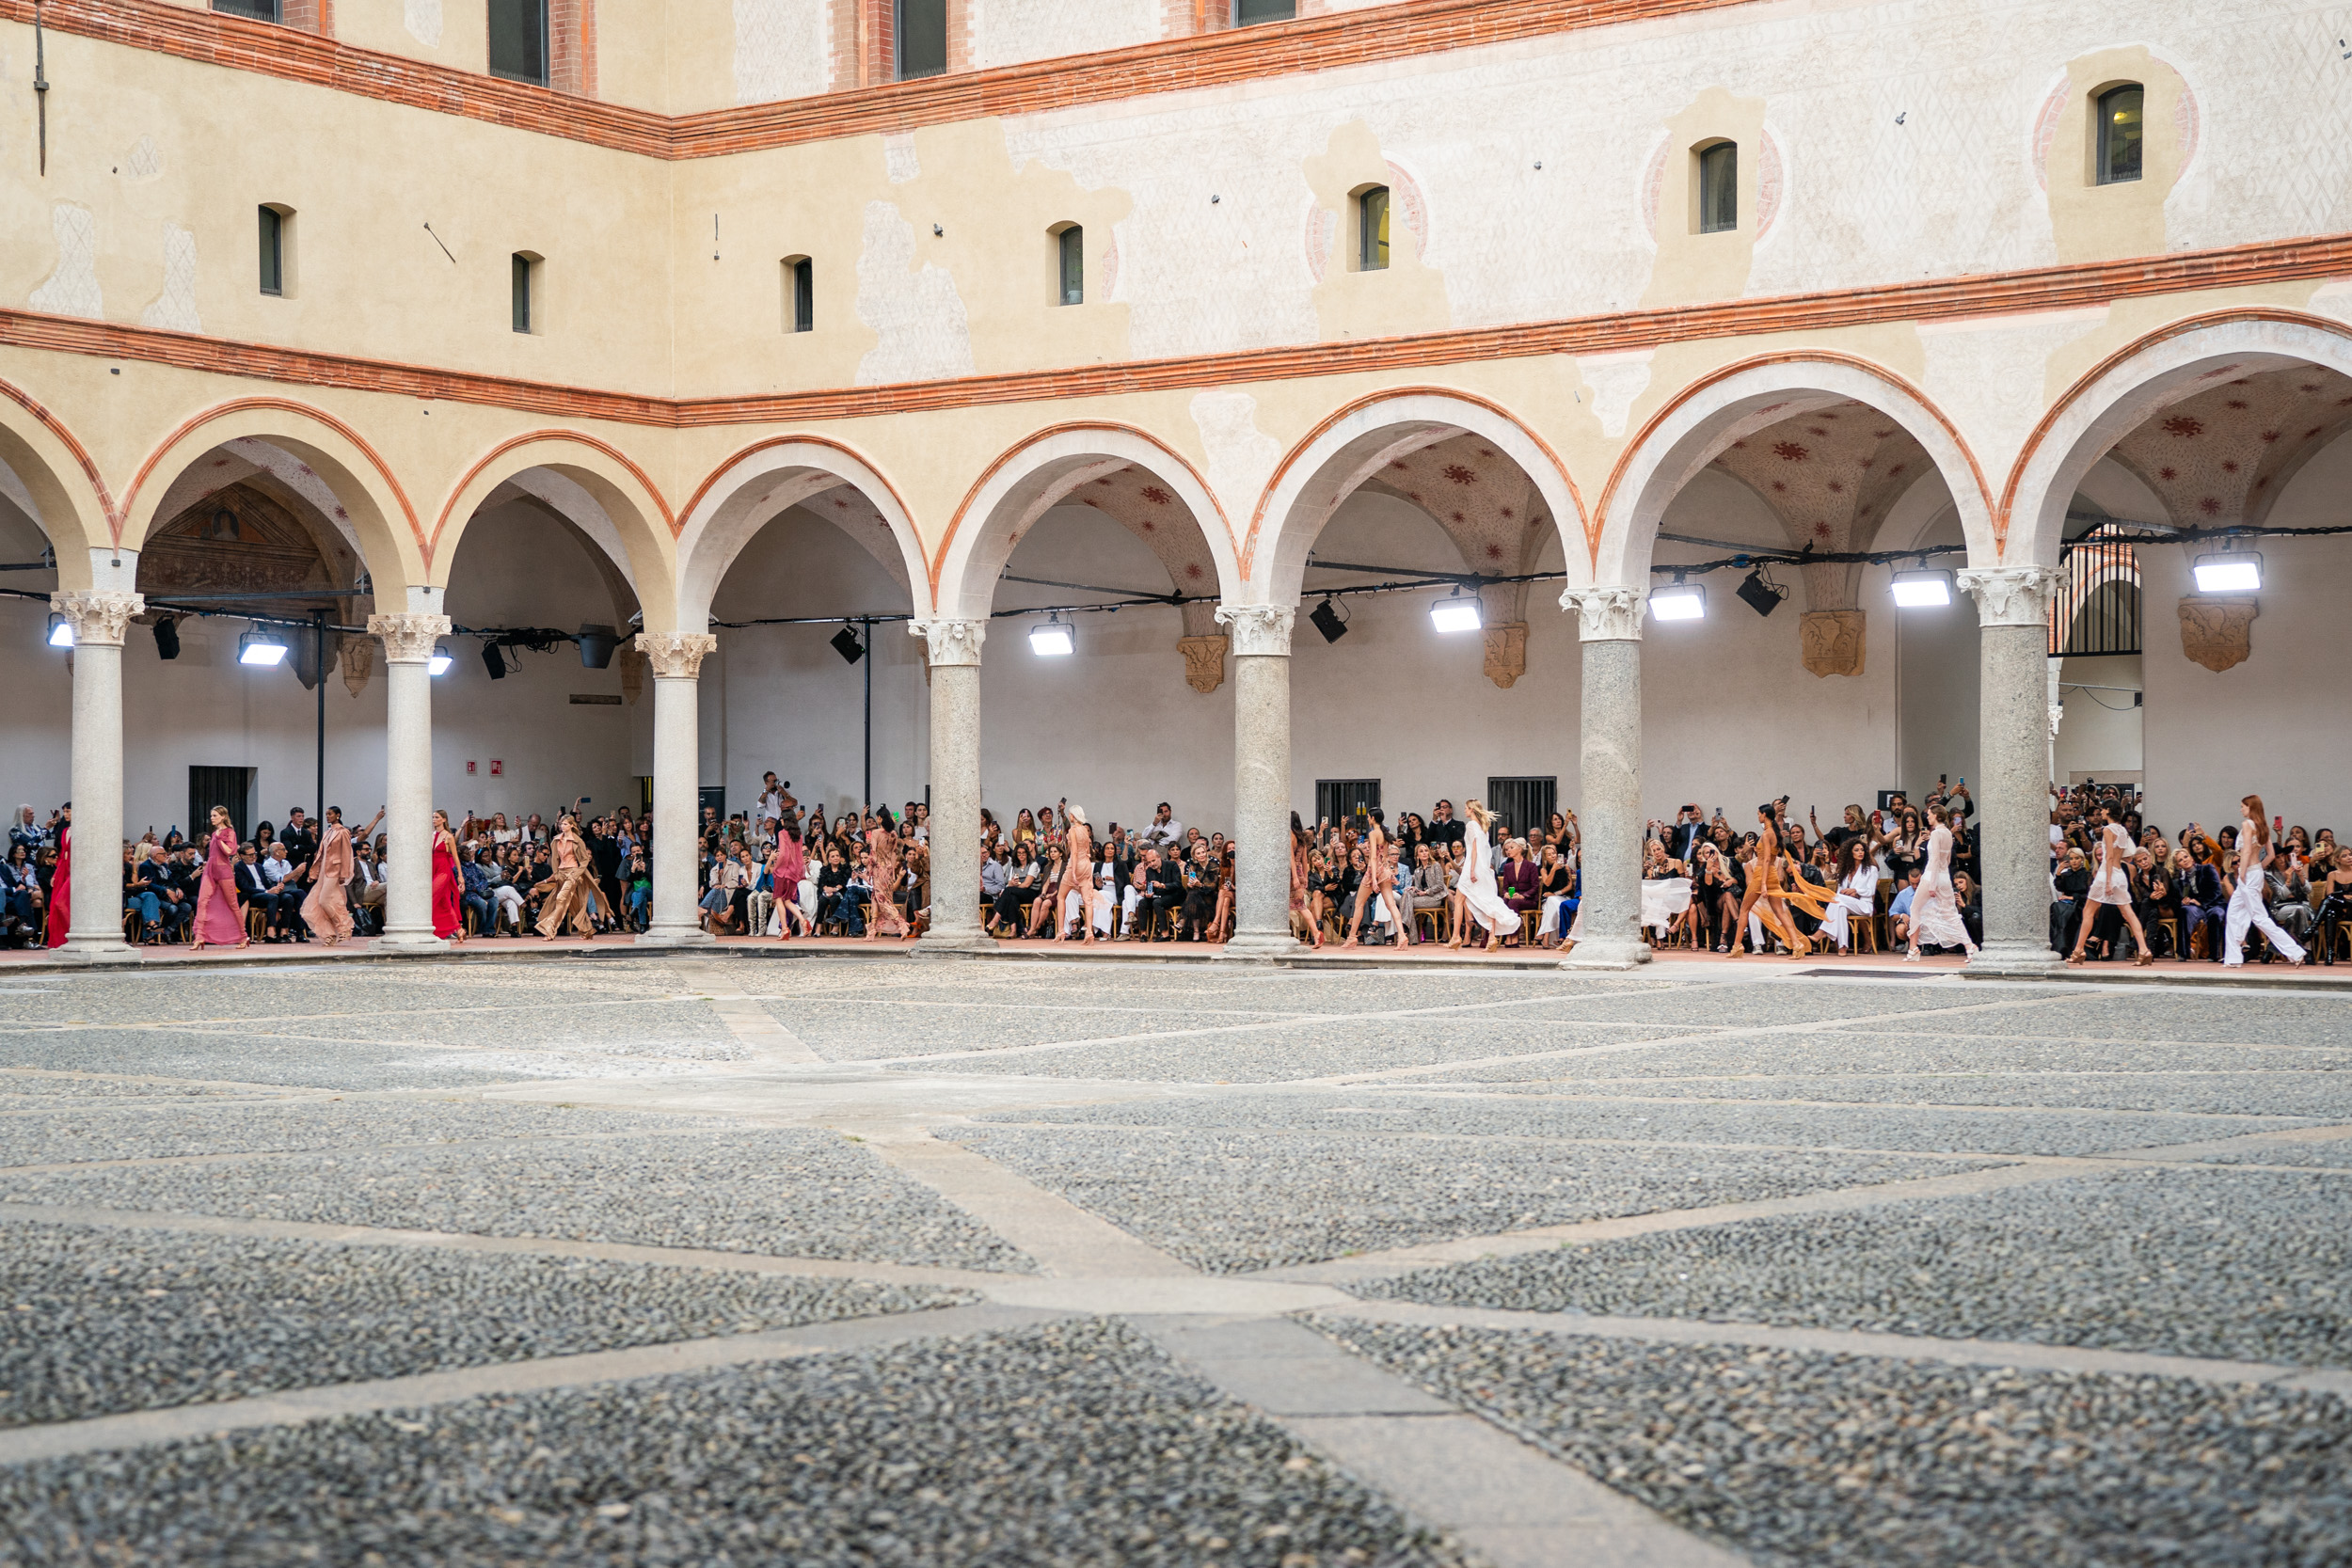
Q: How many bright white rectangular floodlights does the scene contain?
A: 8